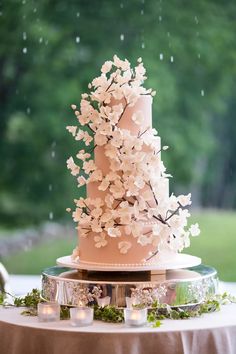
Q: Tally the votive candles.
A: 3